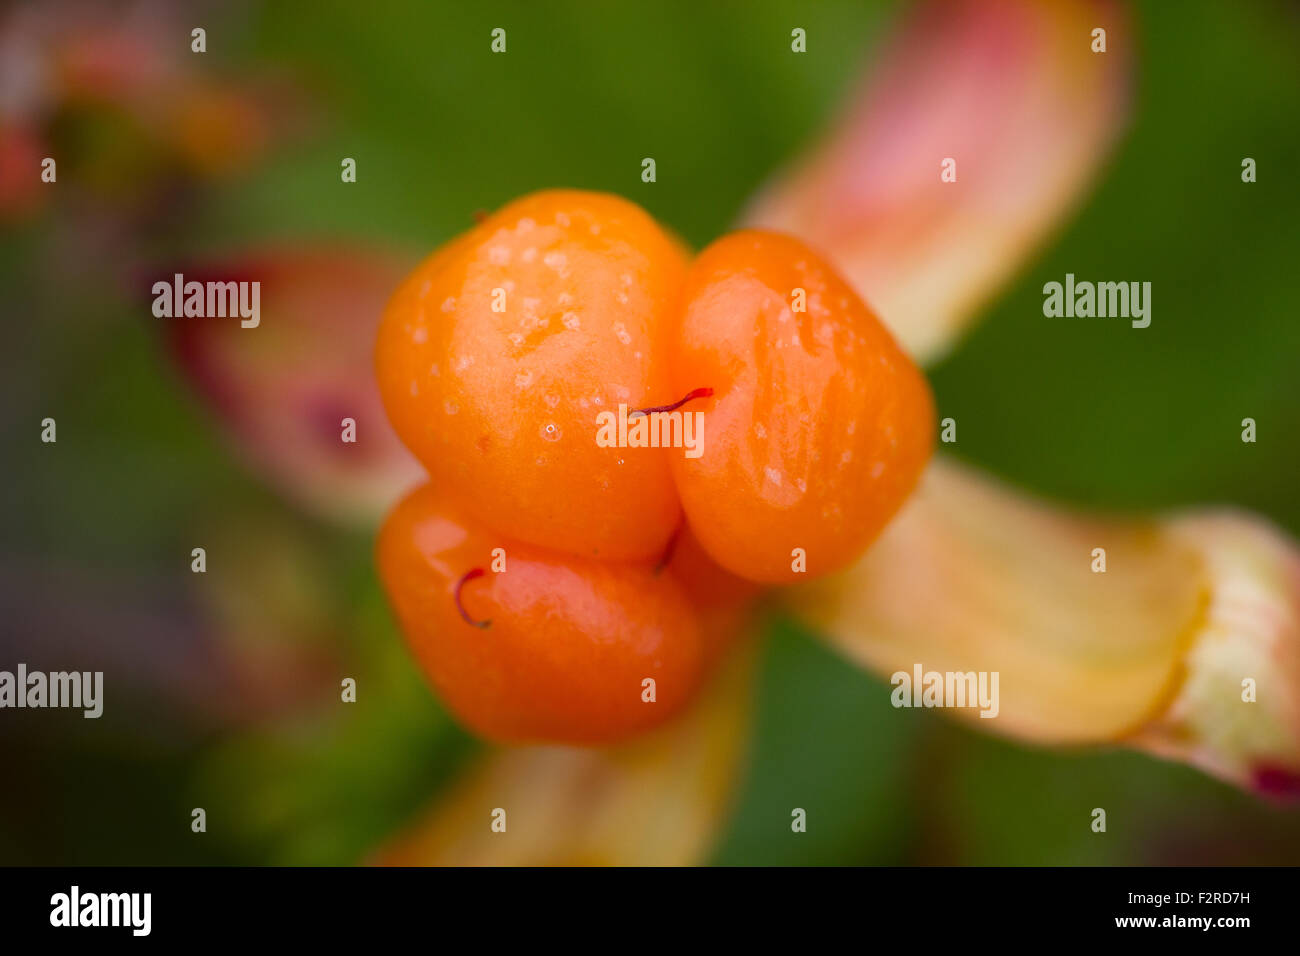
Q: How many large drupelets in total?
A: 3